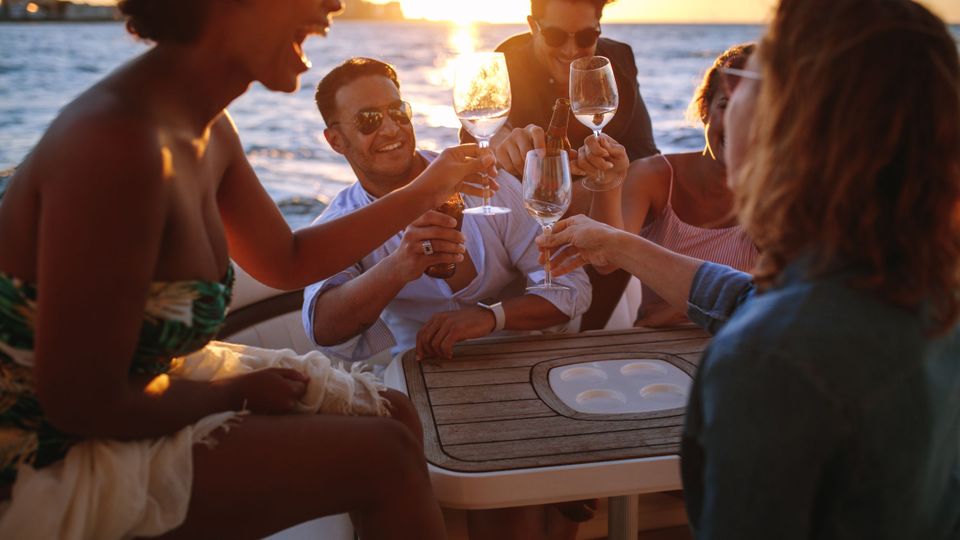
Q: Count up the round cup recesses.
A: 4